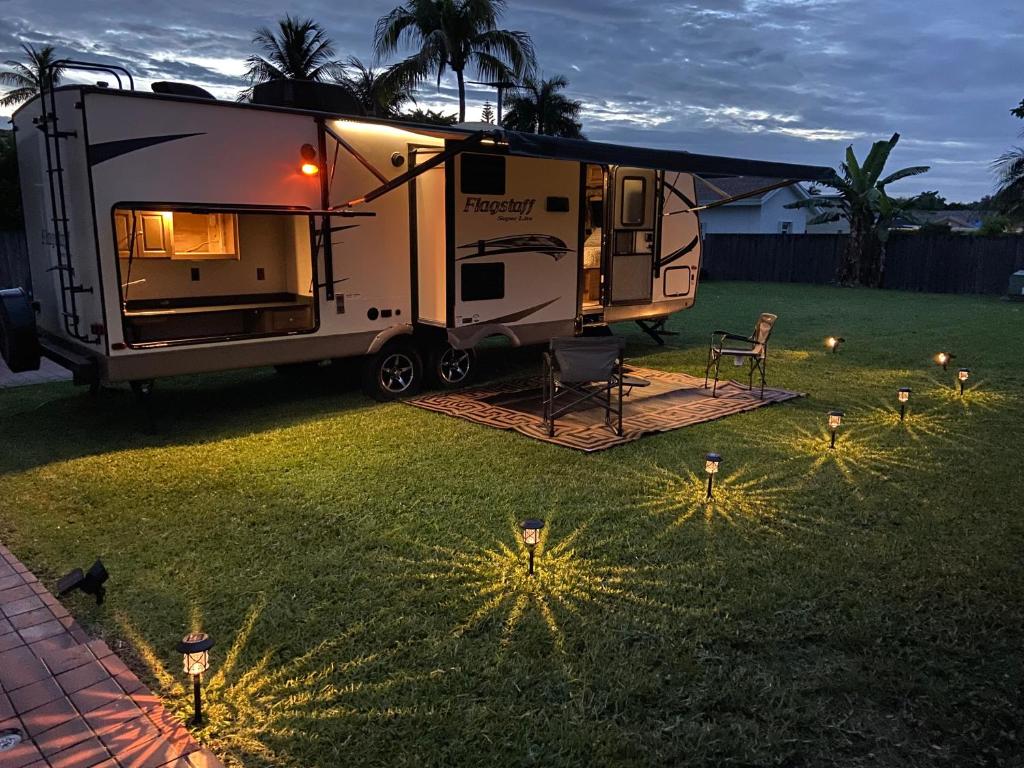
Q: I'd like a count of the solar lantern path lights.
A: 6